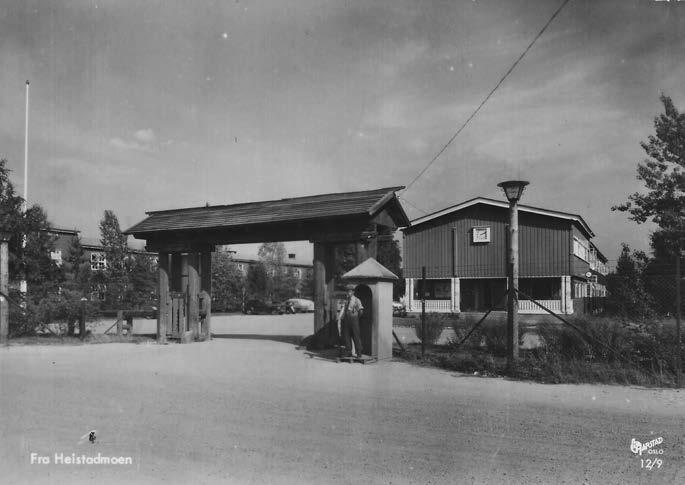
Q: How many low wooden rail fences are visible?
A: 1